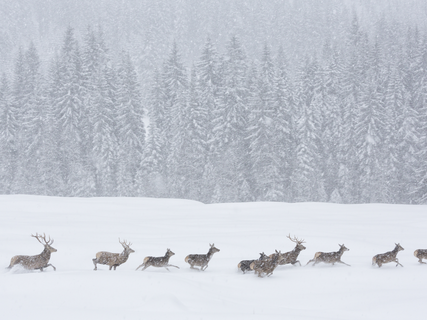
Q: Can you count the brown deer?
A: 10